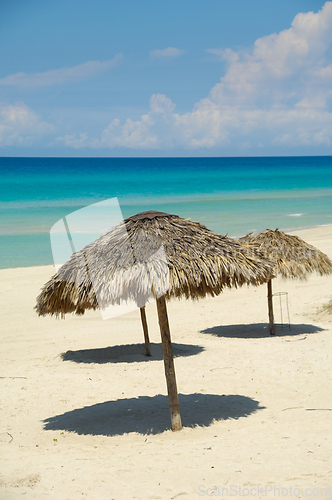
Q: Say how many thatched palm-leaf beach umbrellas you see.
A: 3